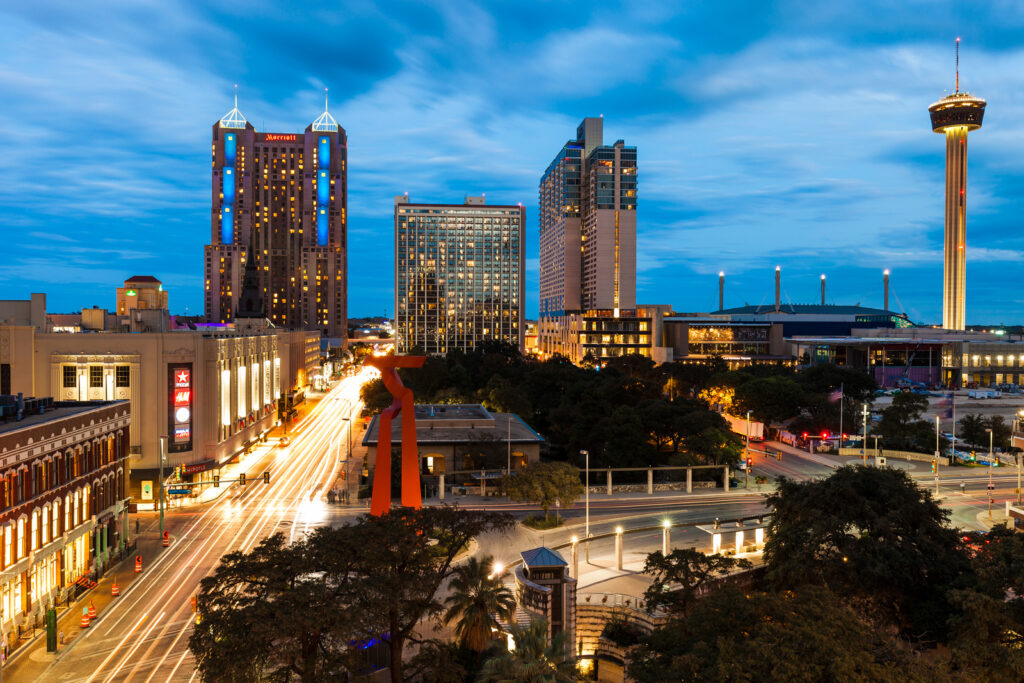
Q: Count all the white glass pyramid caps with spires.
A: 2